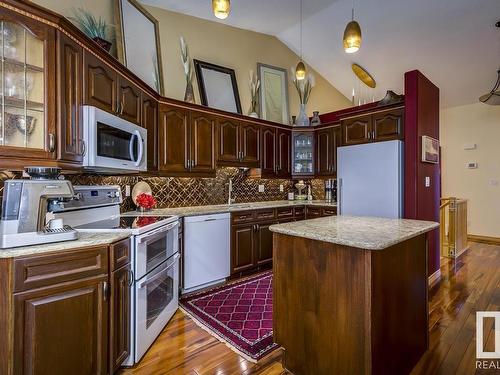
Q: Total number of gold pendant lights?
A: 3